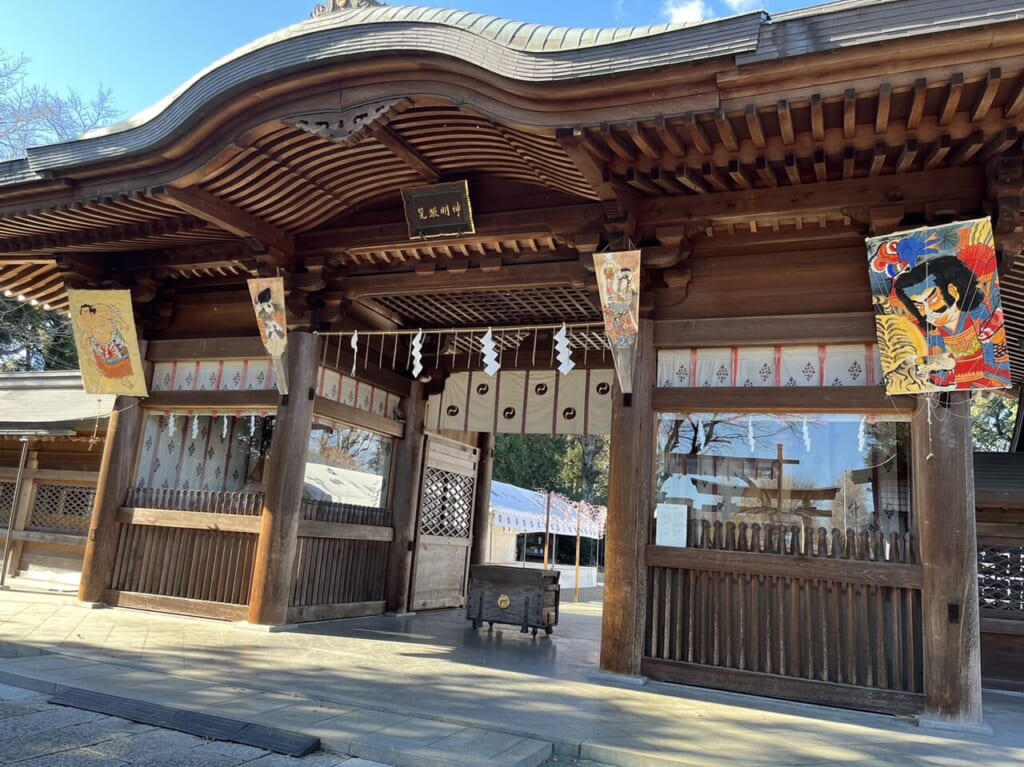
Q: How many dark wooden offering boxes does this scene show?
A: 1